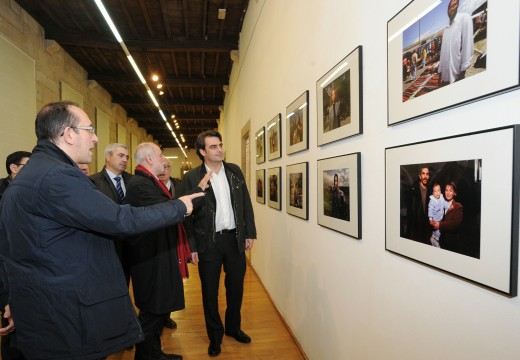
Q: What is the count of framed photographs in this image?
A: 10